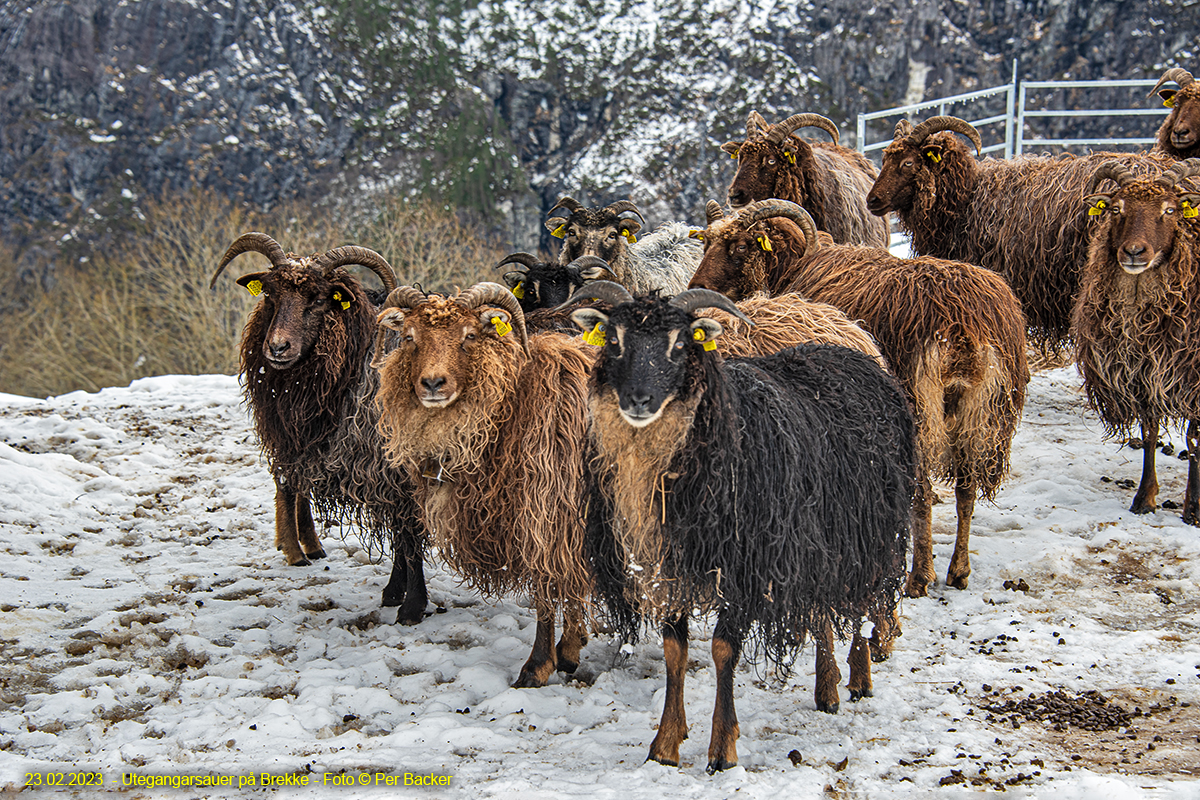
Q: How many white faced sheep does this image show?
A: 0